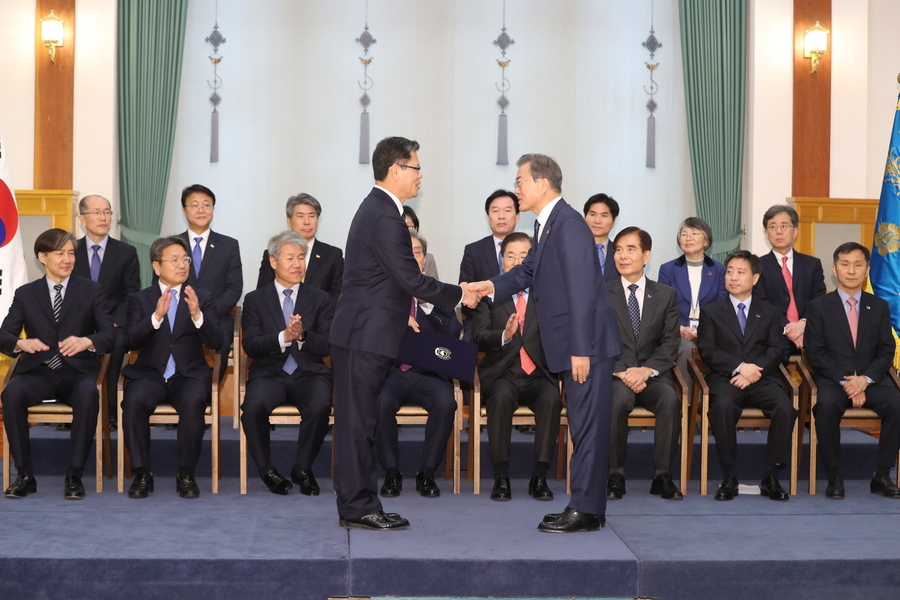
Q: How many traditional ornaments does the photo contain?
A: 4